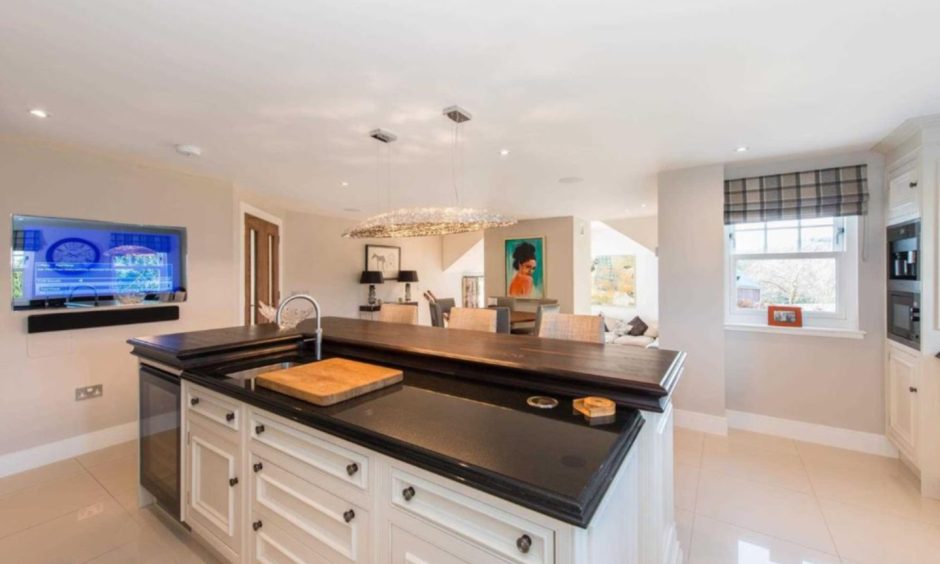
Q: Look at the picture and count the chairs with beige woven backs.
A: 3